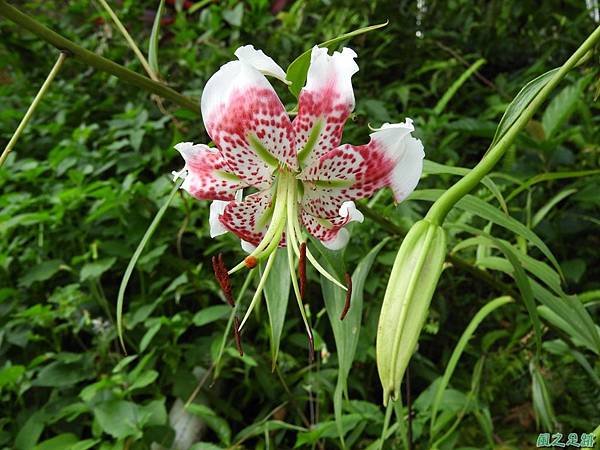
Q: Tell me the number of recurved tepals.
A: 6